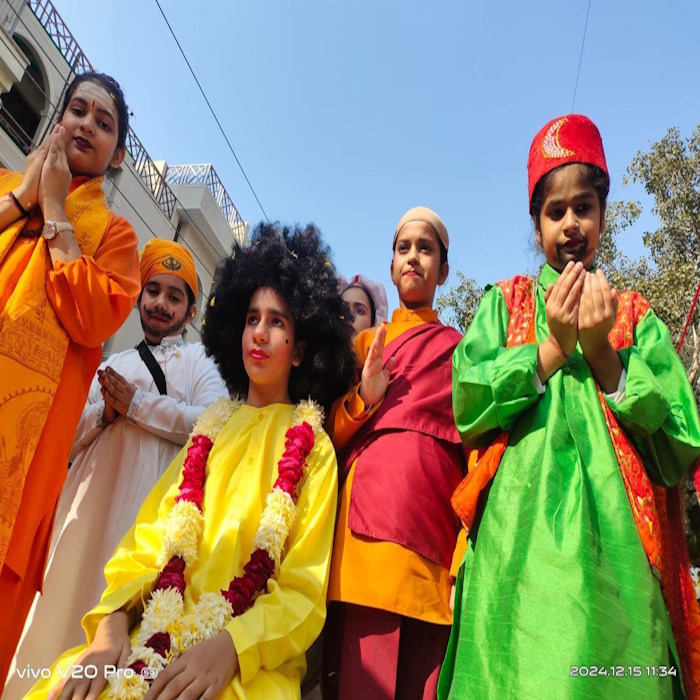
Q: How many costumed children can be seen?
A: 6